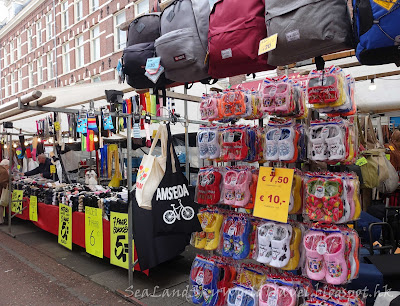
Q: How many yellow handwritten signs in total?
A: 5